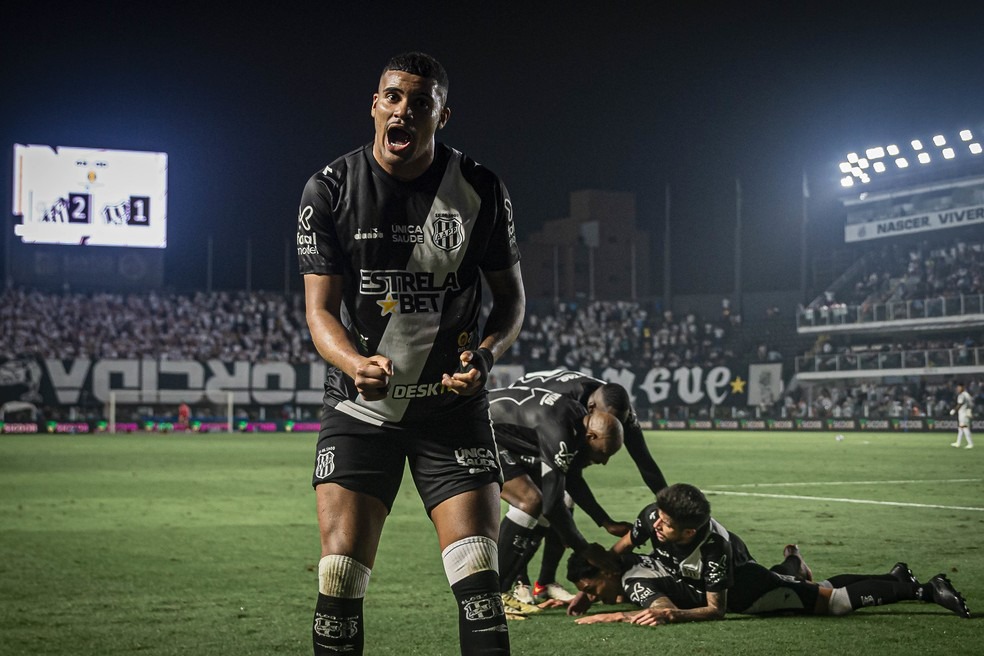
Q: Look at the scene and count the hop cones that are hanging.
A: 0